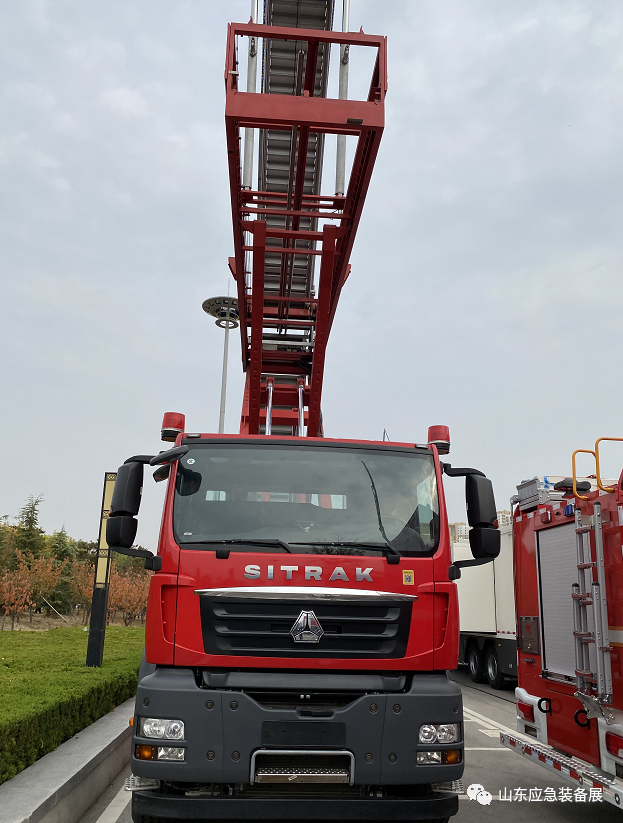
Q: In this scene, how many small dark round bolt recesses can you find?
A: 10